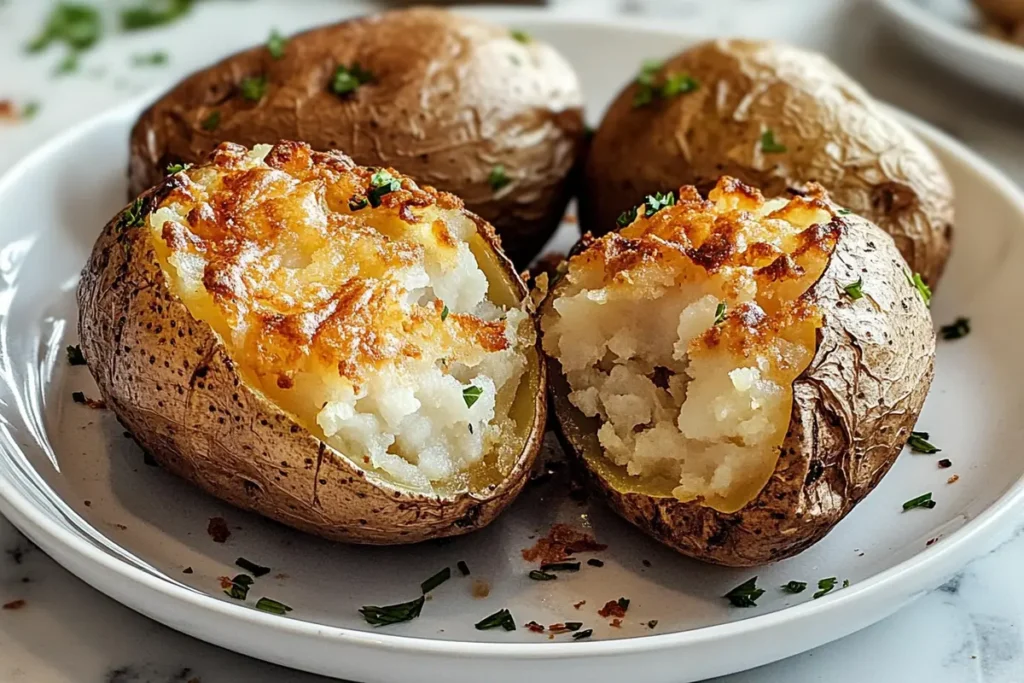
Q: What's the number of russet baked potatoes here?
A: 4